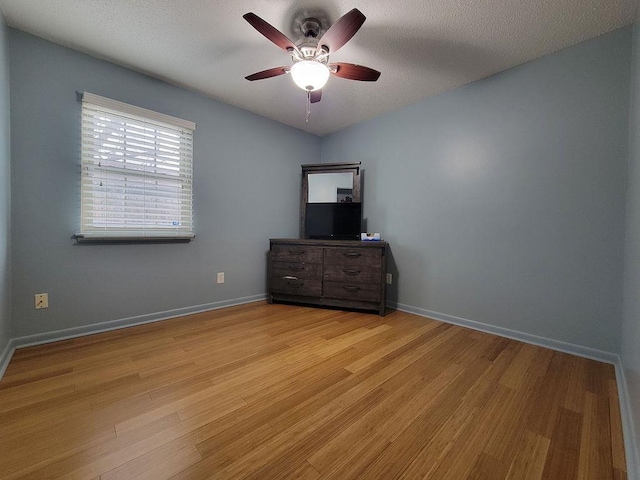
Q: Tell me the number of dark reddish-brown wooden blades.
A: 5